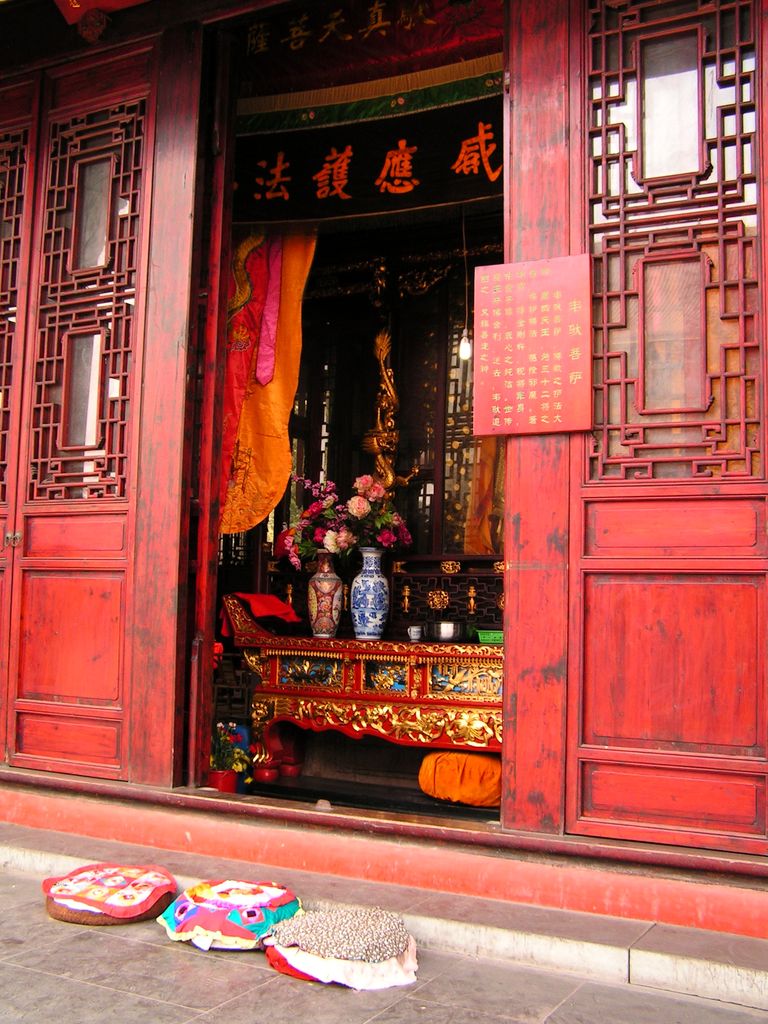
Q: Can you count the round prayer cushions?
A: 3